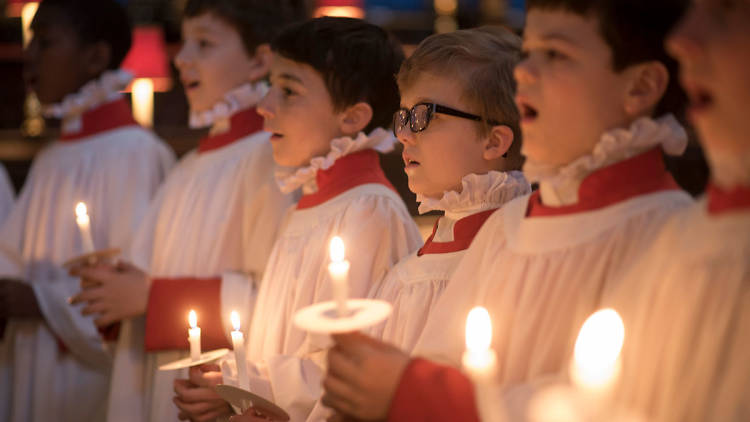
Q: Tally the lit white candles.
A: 6